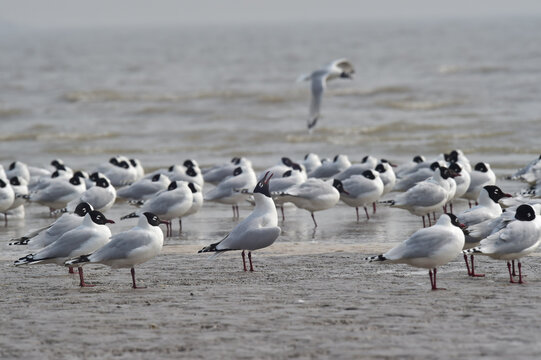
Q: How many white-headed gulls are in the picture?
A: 0